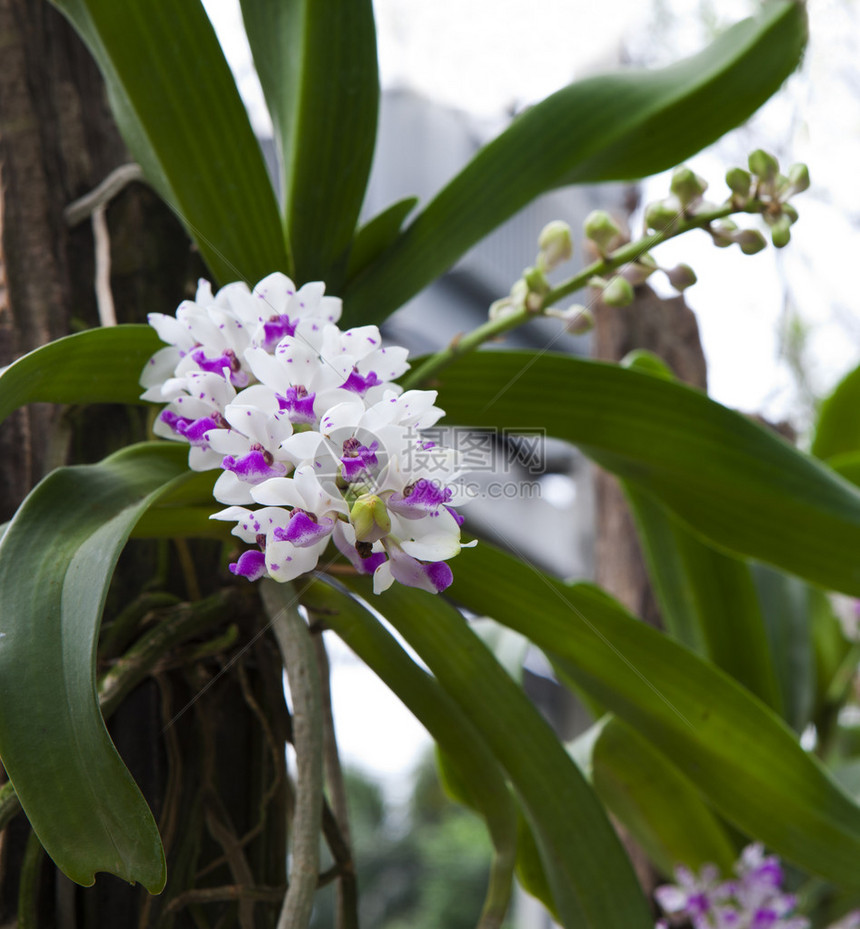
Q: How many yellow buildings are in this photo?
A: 0